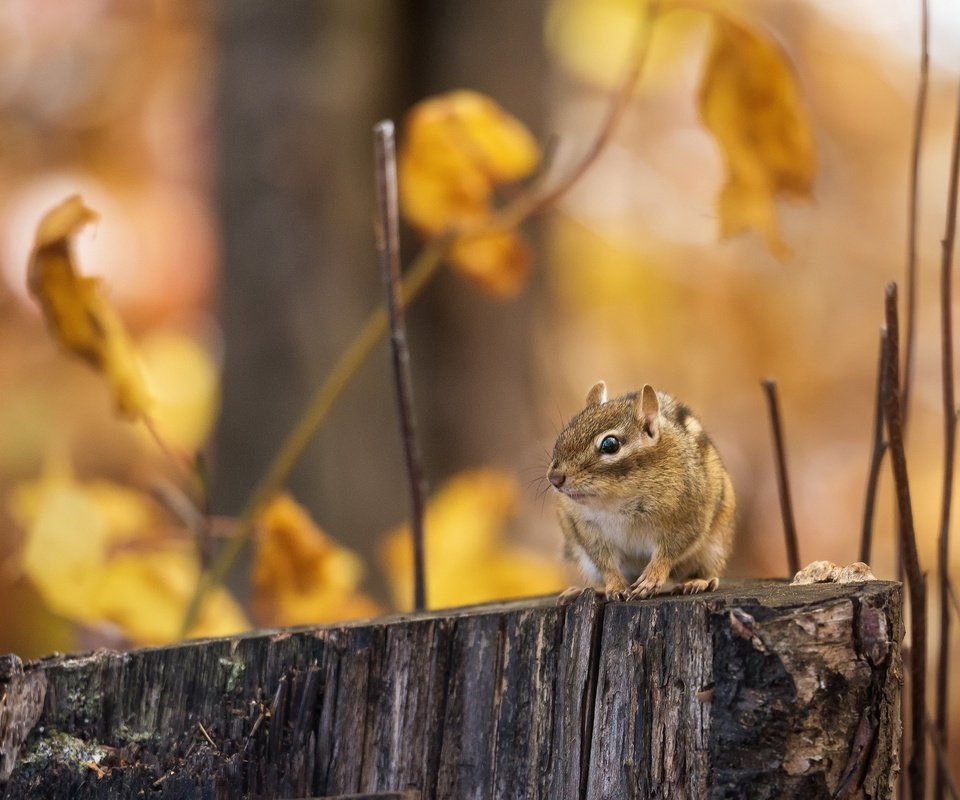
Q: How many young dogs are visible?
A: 0